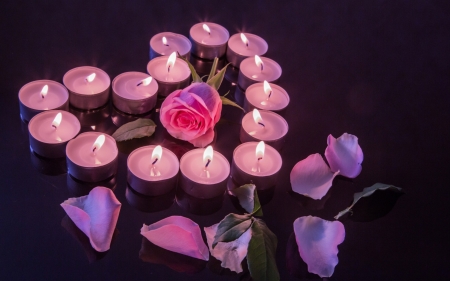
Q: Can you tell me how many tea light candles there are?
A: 15